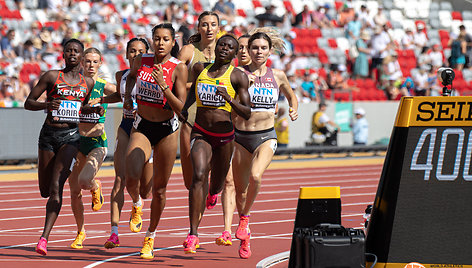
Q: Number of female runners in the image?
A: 8